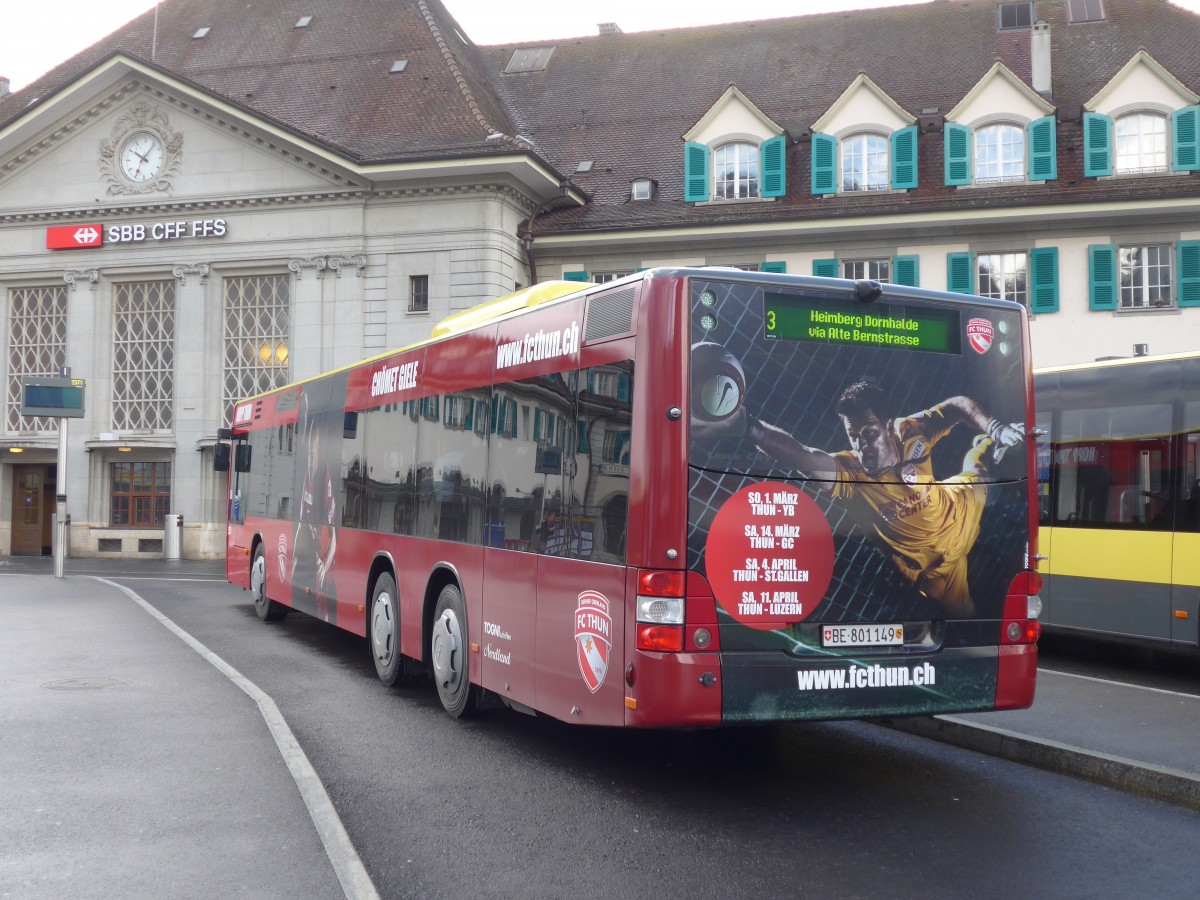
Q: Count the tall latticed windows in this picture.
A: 3